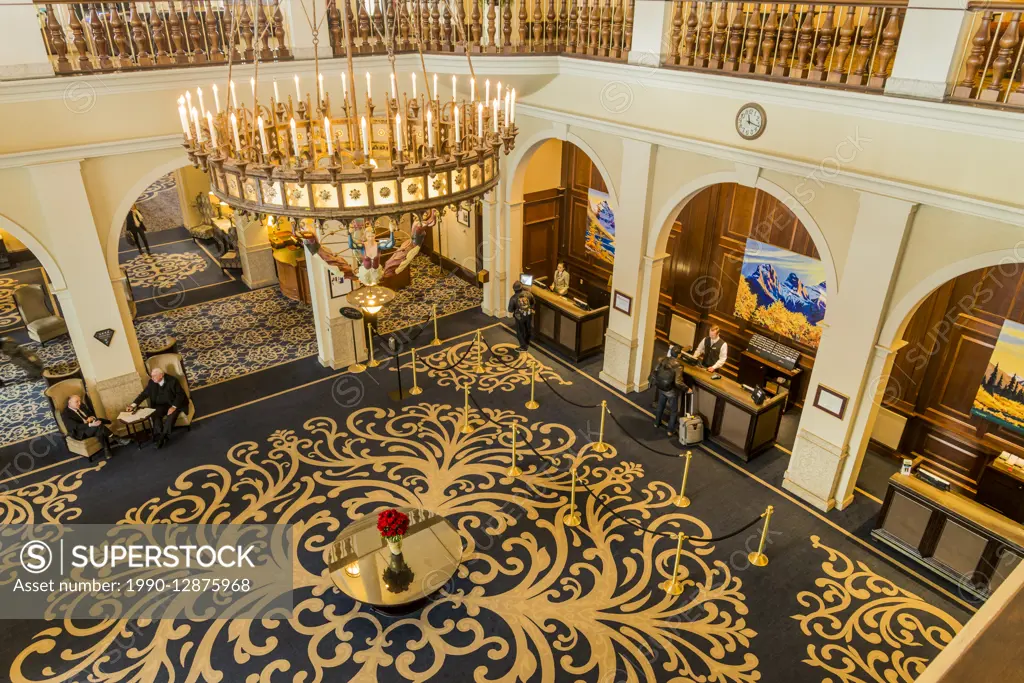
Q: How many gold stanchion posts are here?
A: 12